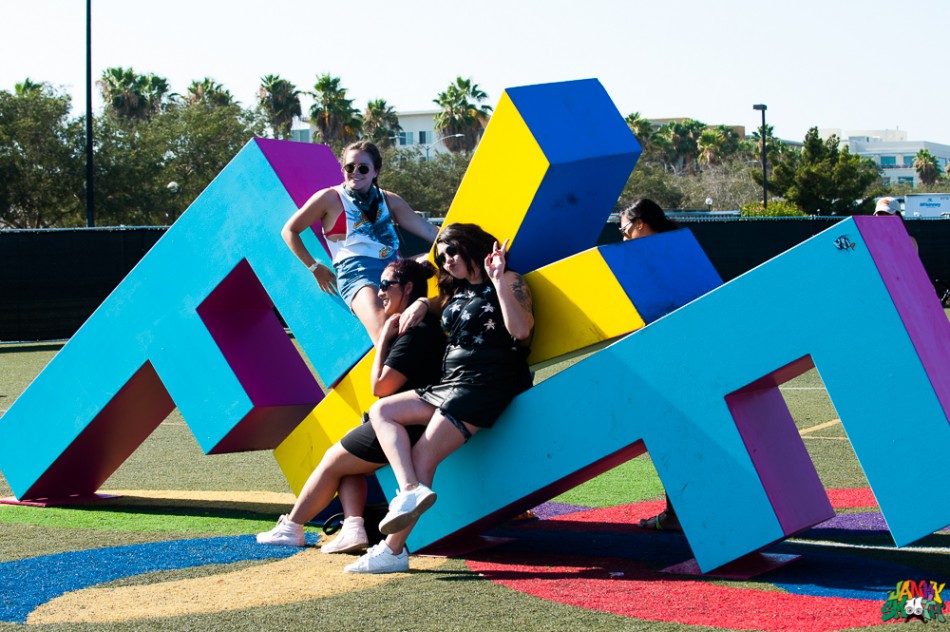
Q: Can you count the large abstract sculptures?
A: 3